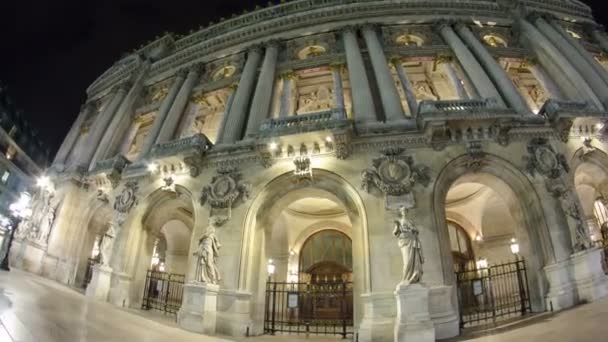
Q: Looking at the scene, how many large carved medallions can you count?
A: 4